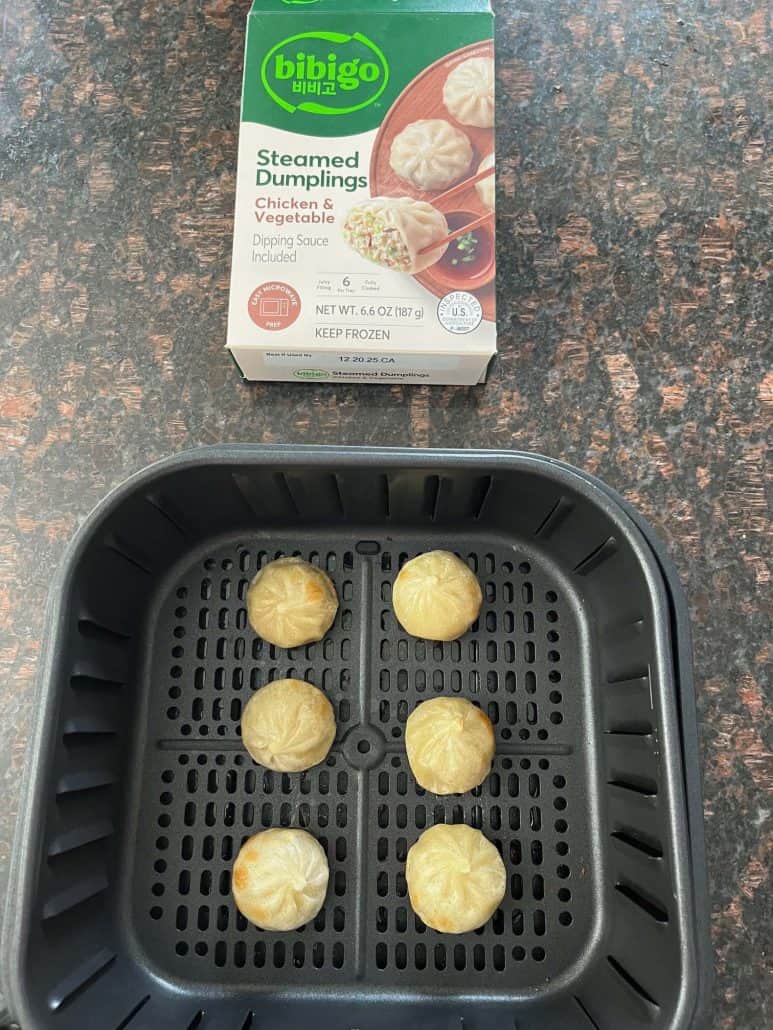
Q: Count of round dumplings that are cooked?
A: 6